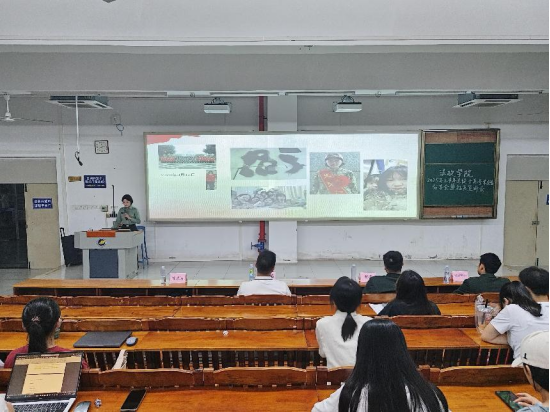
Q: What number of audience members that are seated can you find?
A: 10